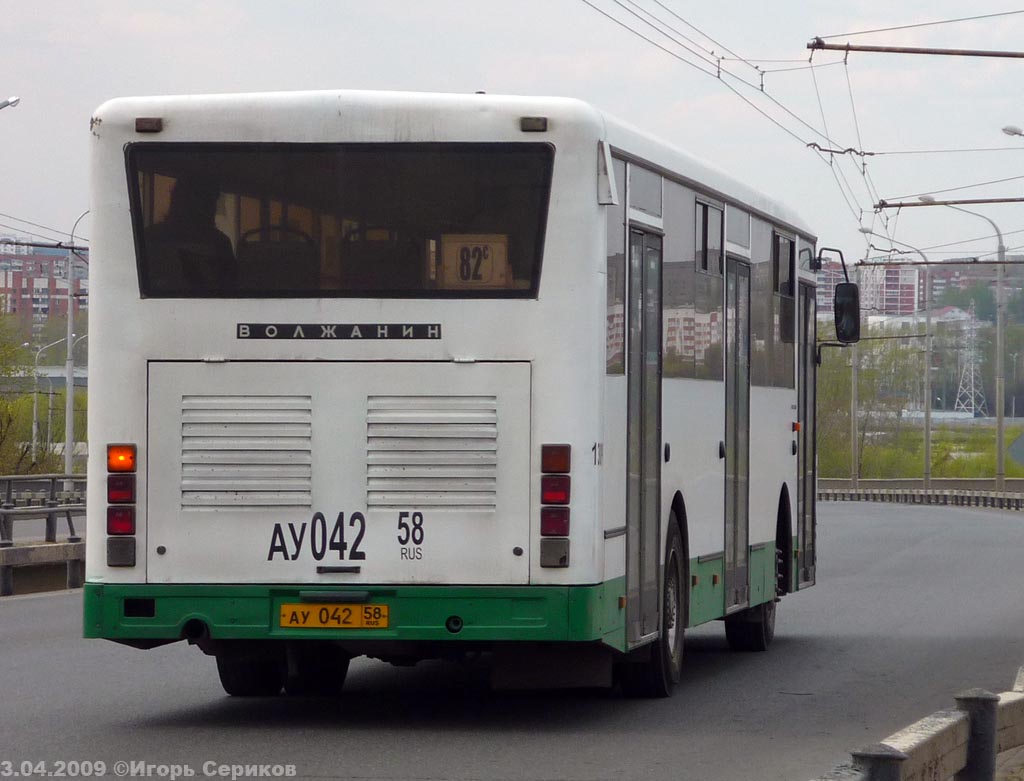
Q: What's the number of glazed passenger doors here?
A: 3